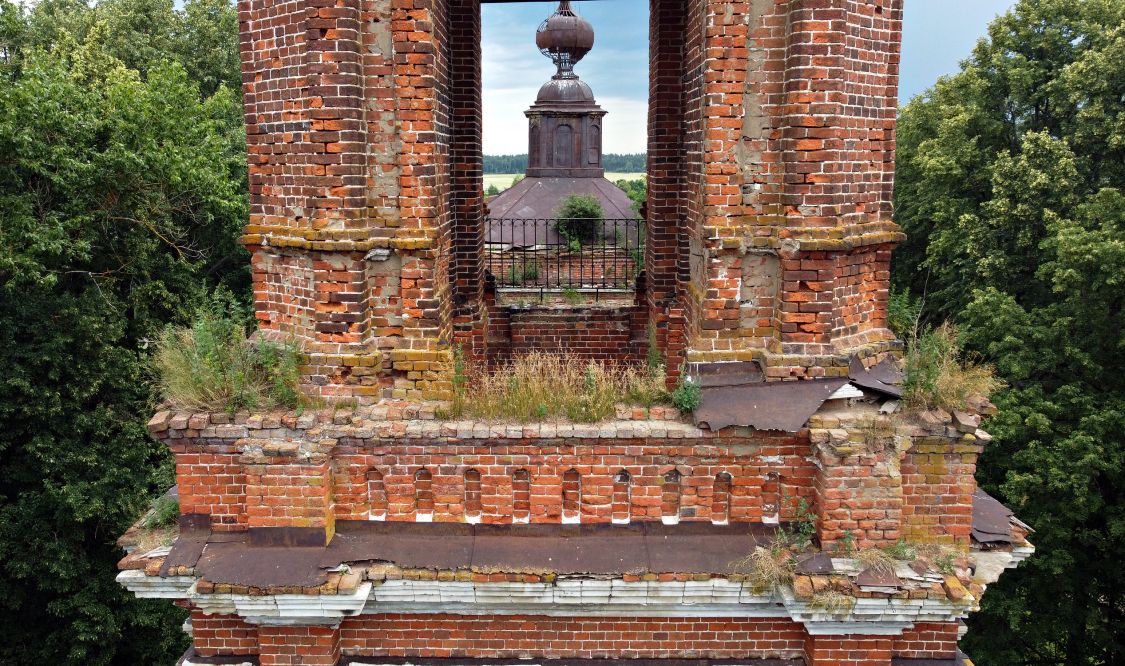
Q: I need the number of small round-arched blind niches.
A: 9